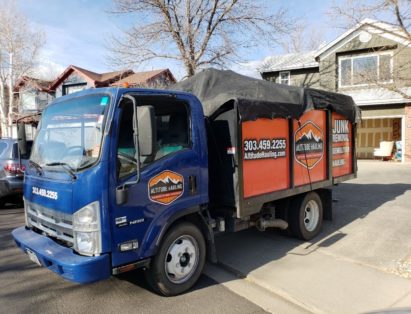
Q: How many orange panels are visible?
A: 3